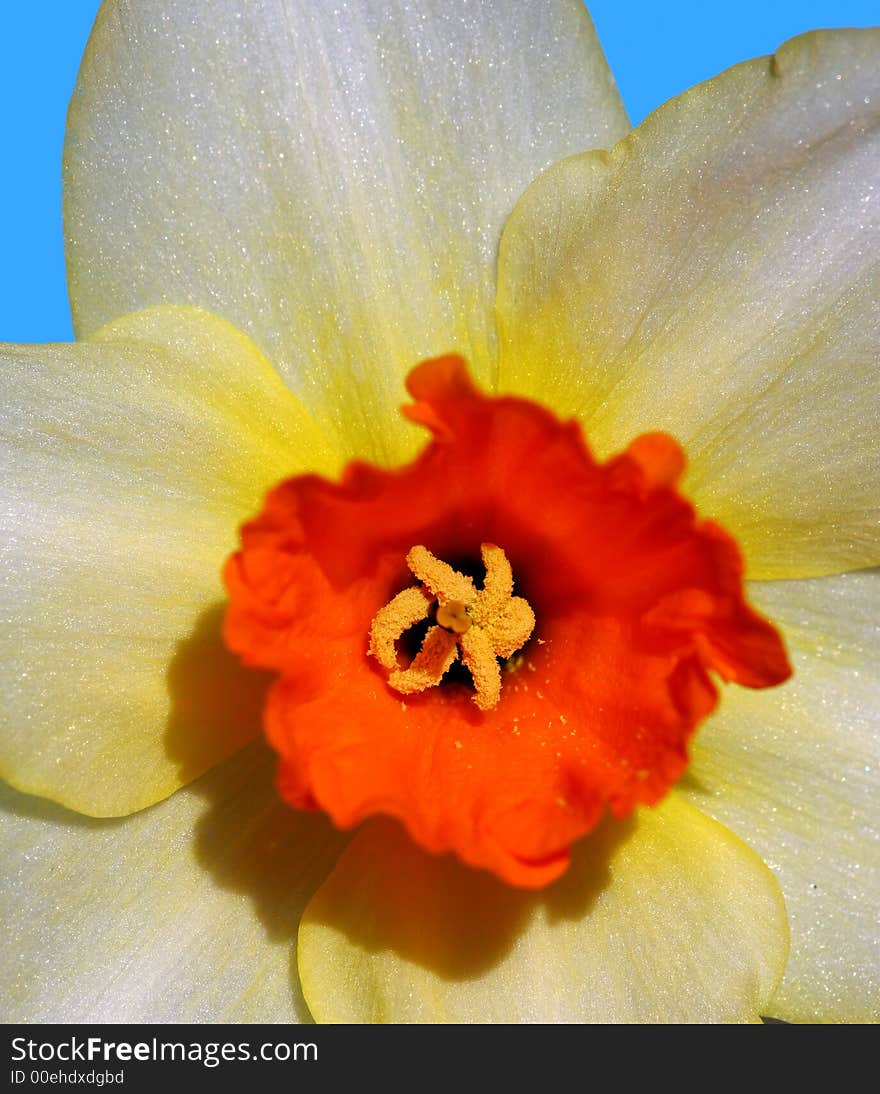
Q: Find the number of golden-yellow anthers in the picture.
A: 6